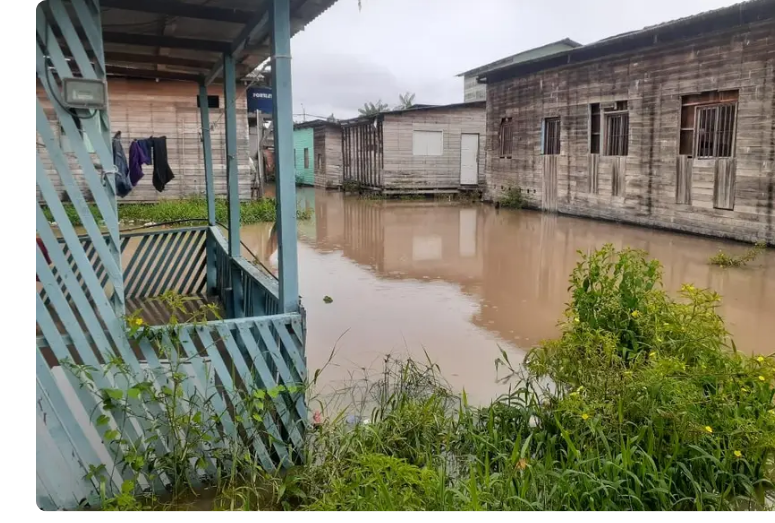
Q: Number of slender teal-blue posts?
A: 3